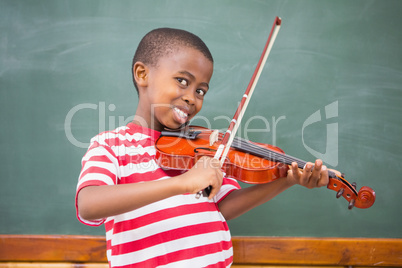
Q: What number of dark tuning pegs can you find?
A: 4